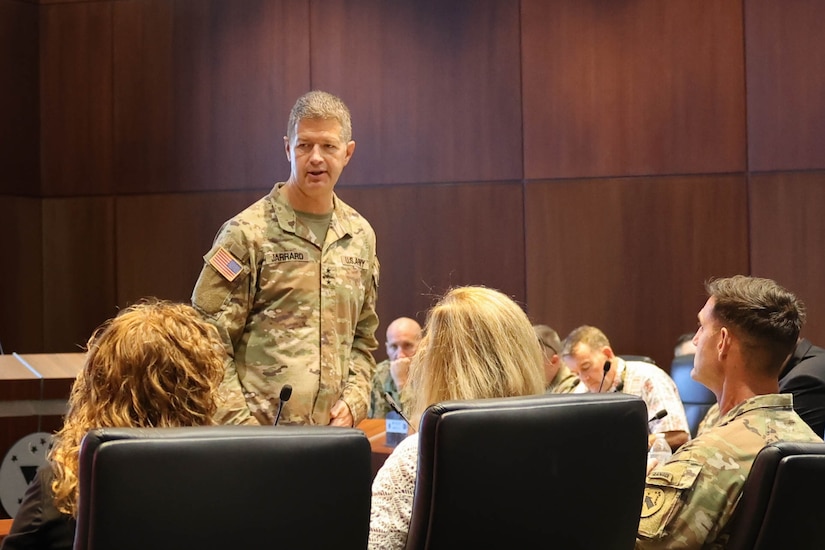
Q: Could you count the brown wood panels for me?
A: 12